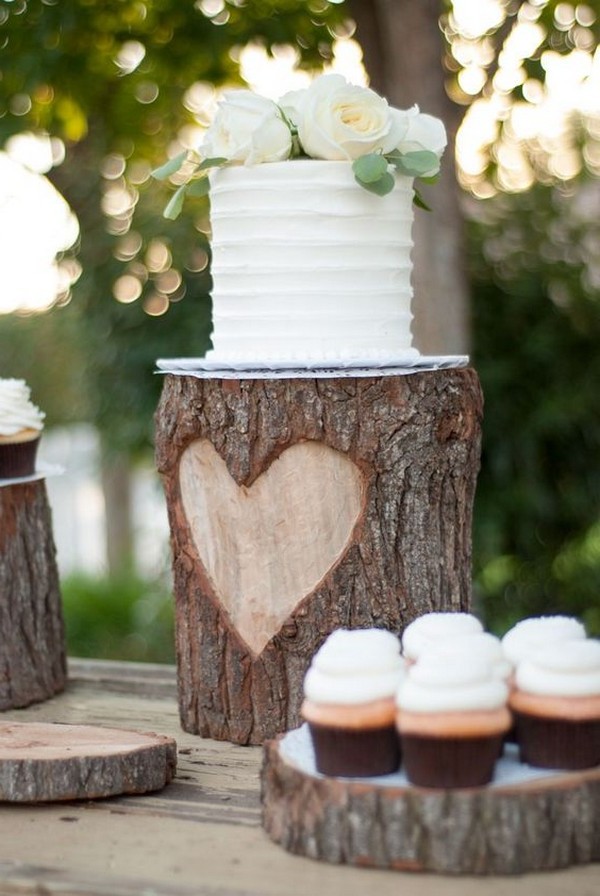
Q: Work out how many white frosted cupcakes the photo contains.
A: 7